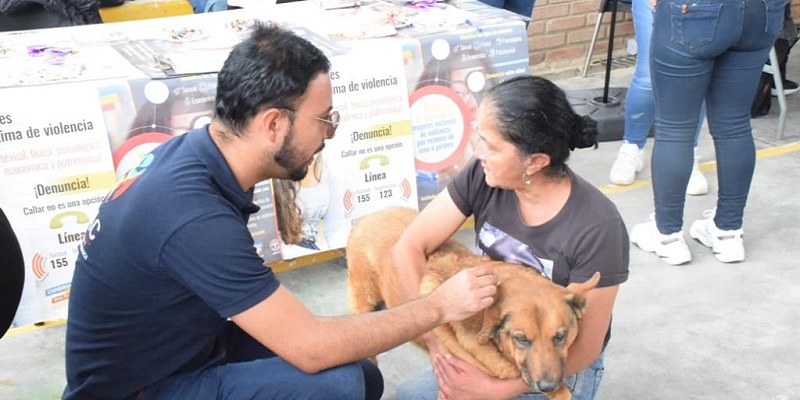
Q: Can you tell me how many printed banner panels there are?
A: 4